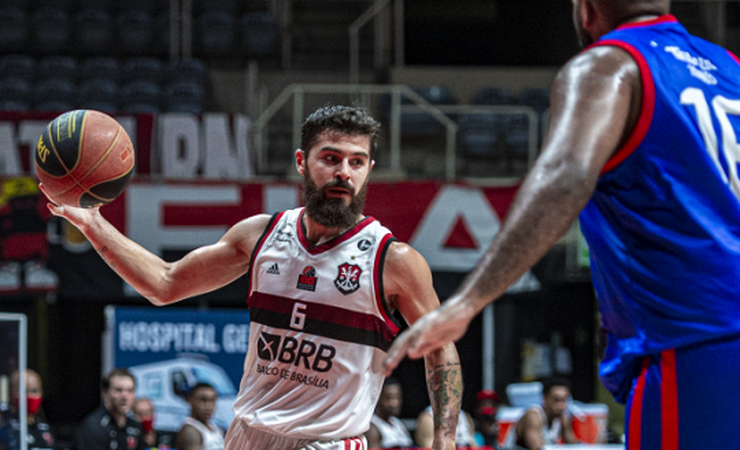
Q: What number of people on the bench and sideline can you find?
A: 8